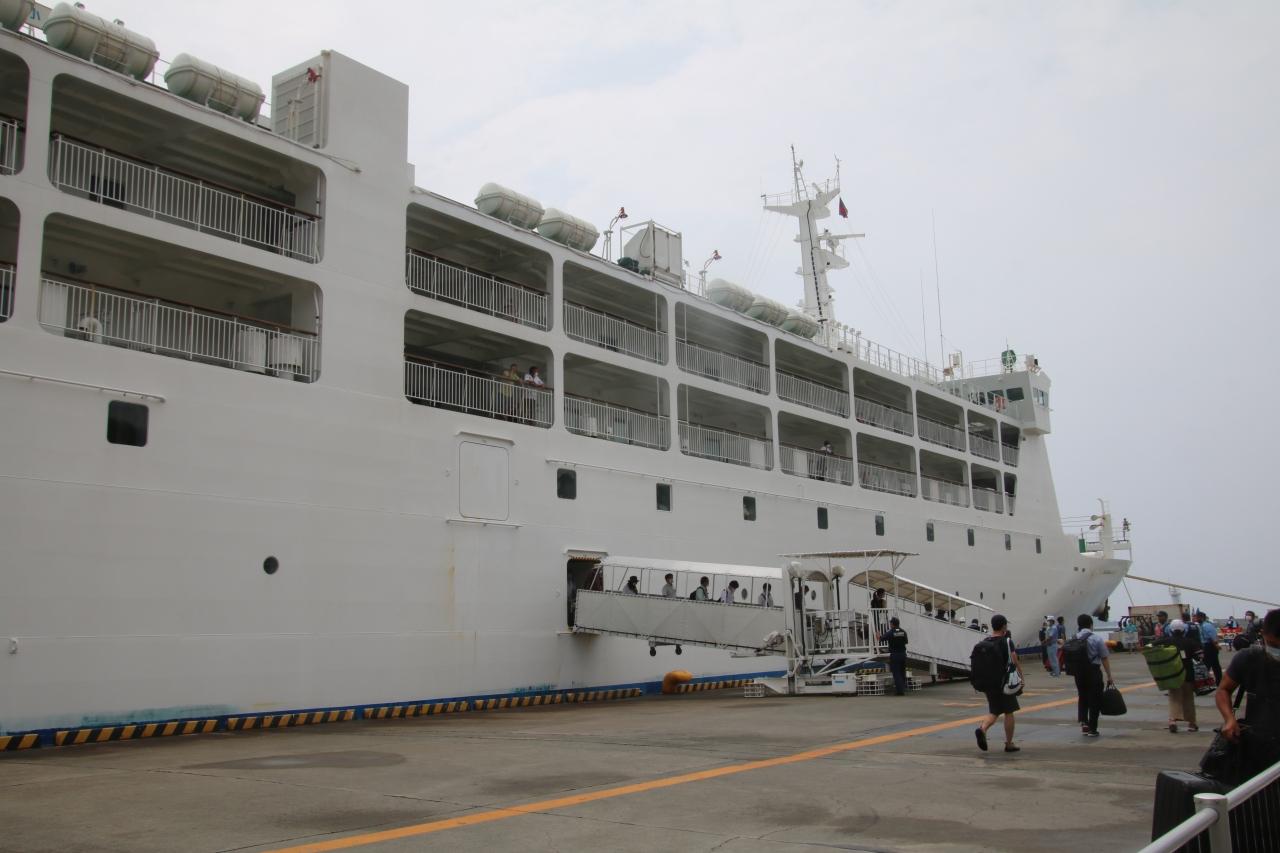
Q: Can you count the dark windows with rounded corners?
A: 10